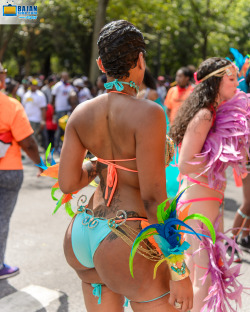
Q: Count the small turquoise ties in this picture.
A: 3